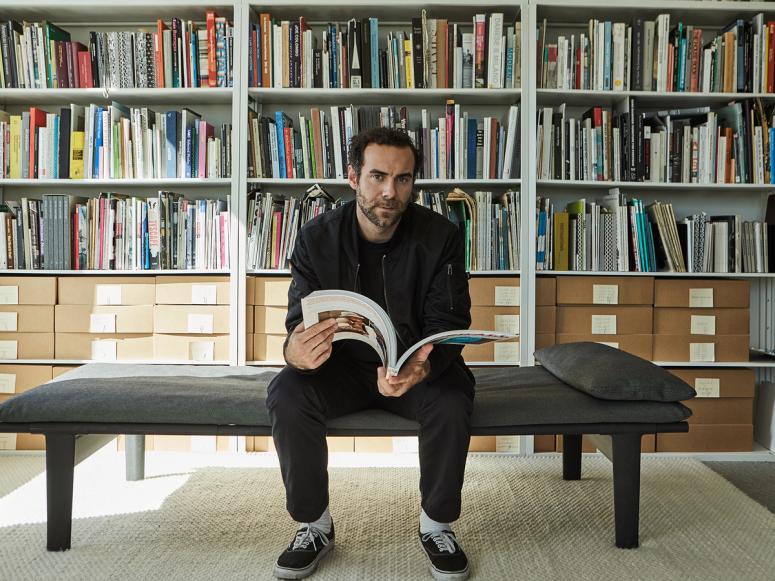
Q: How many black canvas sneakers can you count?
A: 2